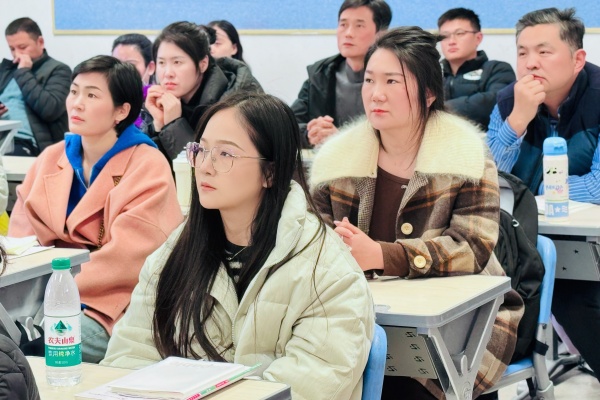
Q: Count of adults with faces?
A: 10